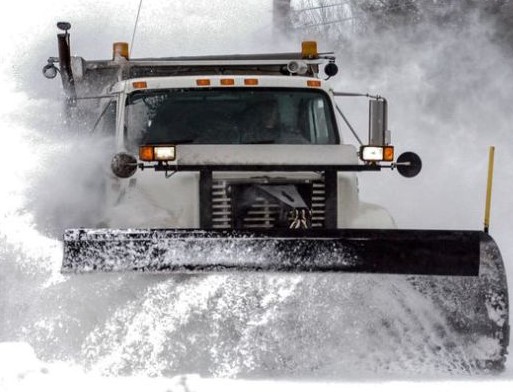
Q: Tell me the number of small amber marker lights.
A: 5